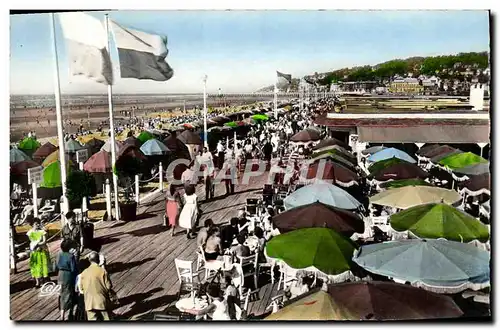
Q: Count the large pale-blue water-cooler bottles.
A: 0